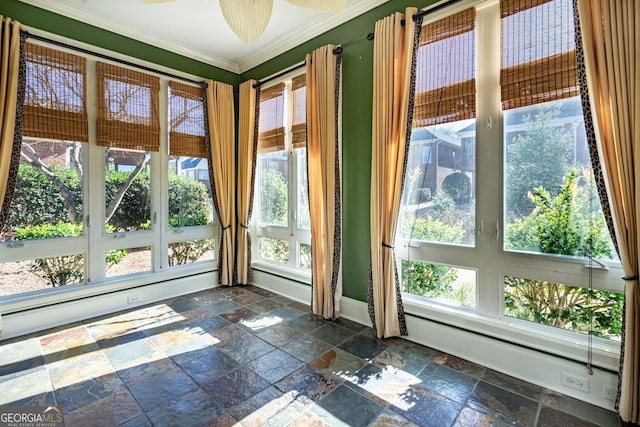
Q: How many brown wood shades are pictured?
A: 7